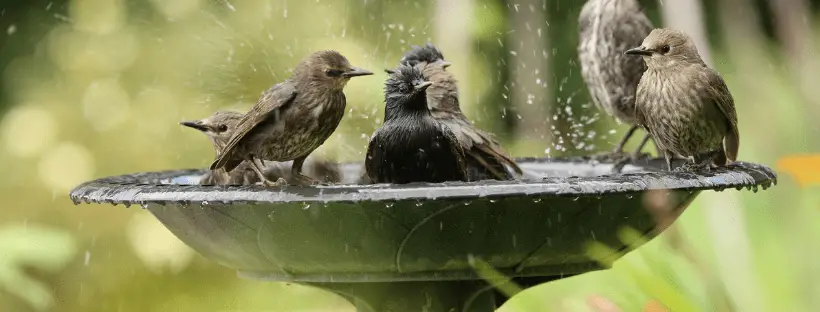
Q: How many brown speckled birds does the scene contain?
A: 4